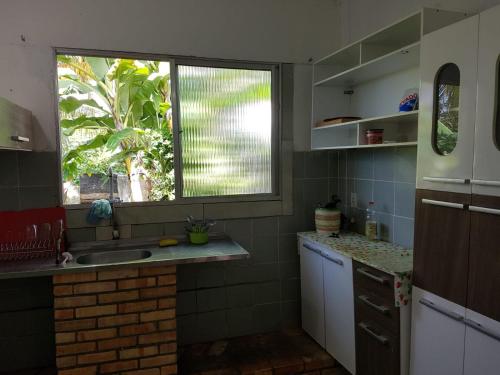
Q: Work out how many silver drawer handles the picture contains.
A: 3